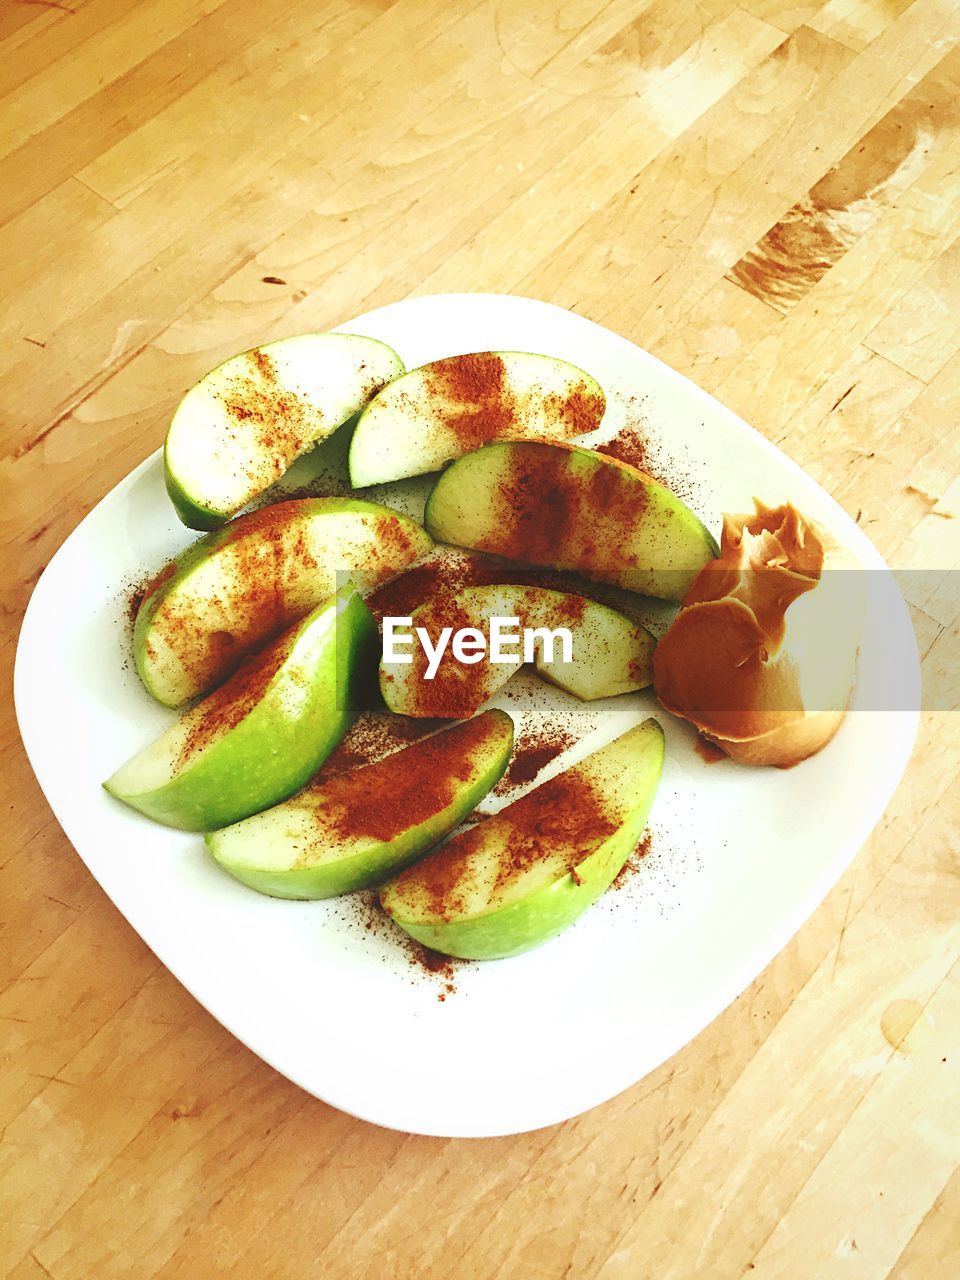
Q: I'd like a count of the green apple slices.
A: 8